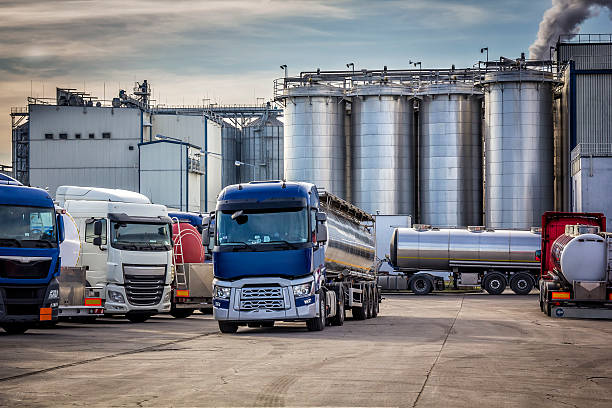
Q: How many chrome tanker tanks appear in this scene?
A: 3